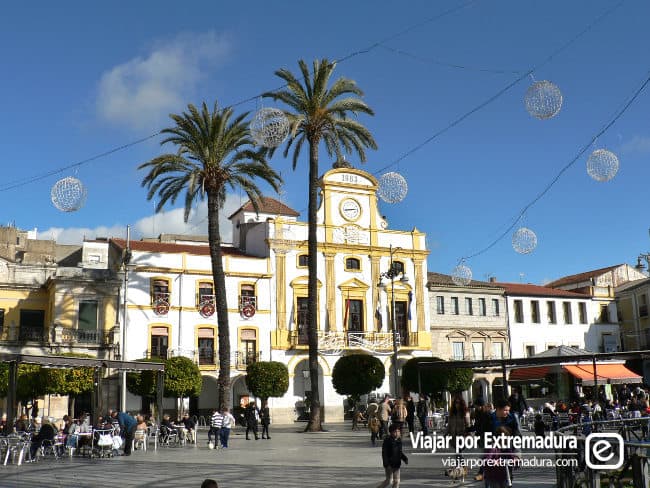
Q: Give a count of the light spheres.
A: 7